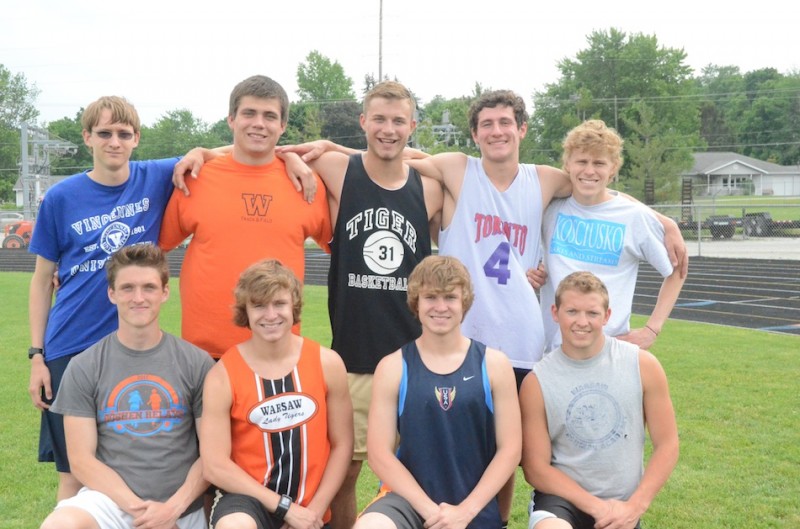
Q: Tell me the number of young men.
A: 9